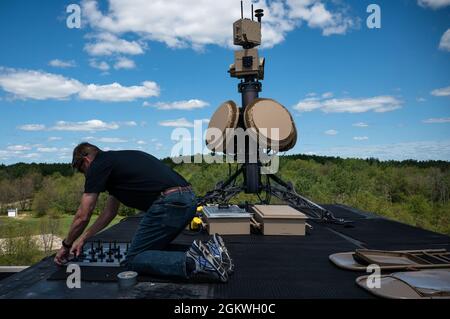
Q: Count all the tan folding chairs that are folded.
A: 2